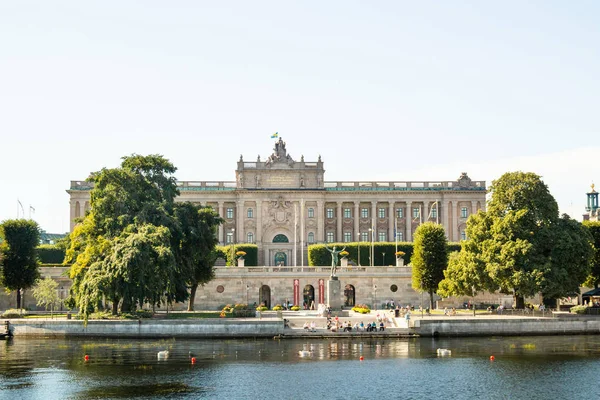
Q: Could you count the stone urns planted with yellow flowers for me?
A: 3